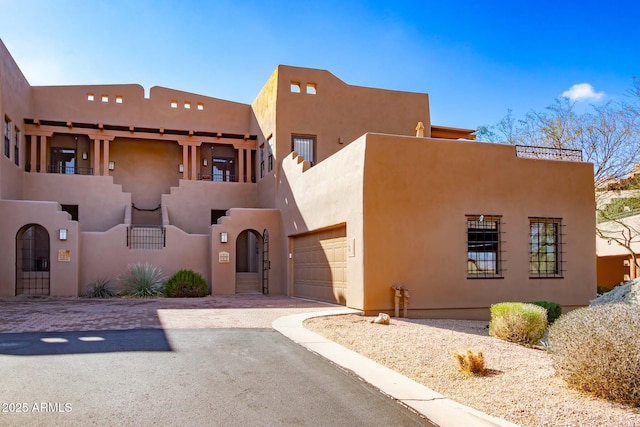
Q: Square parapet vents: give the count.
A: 8